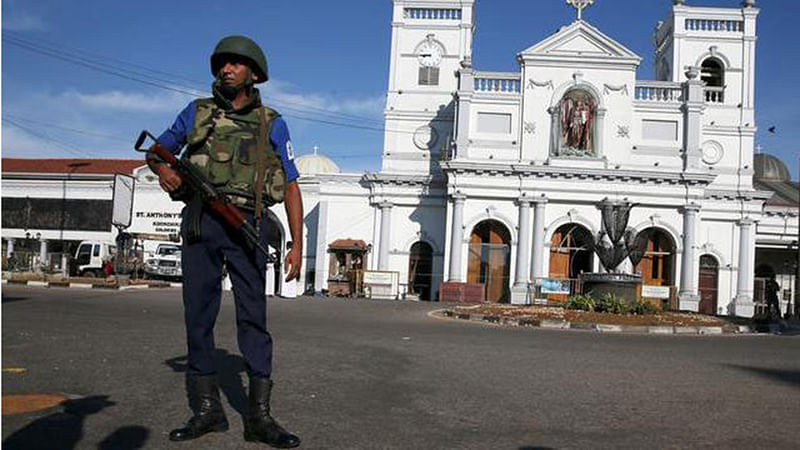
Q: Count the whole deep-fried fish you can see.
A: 0